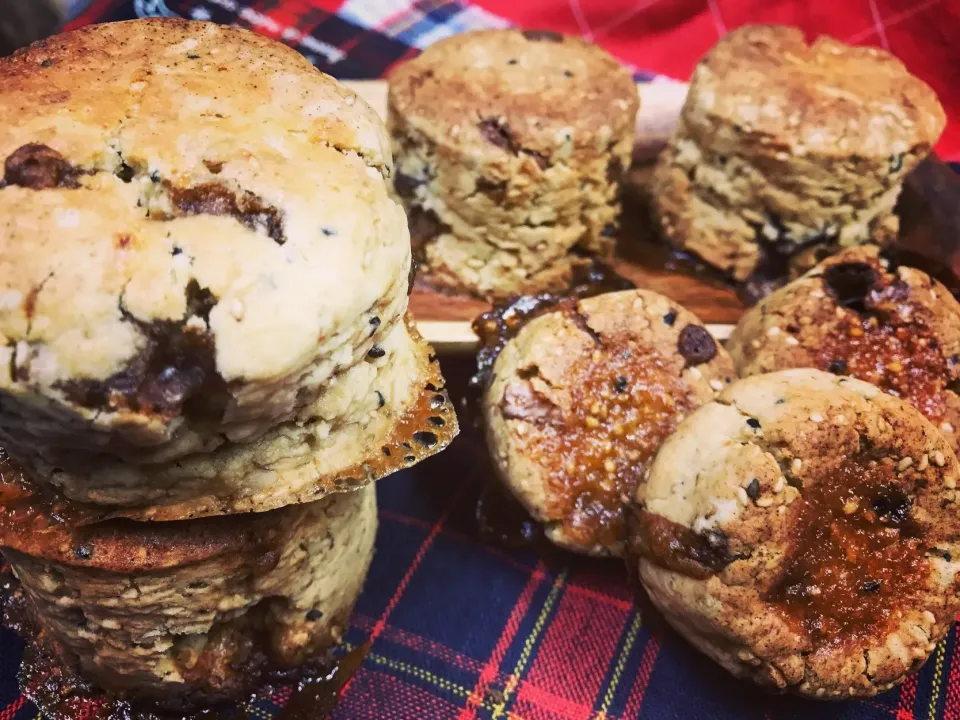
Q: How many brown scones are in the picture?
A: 7